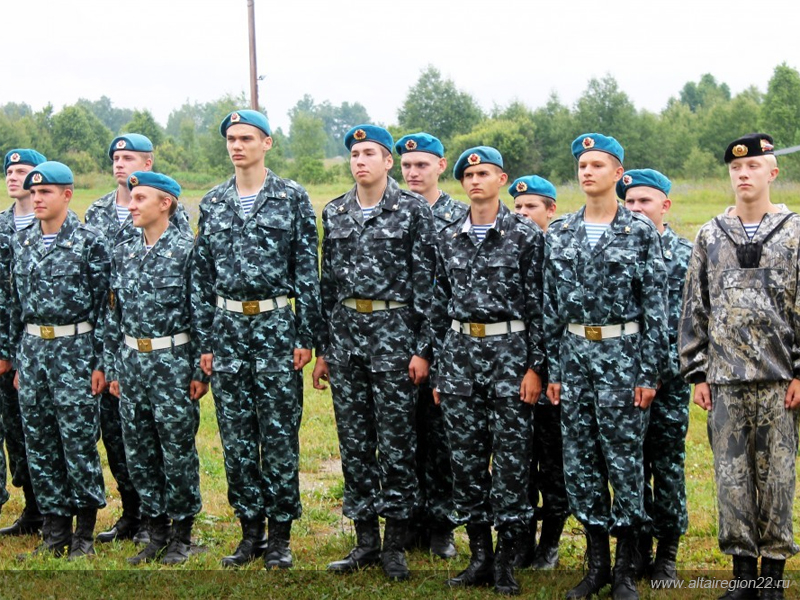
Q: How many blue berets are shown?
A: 11